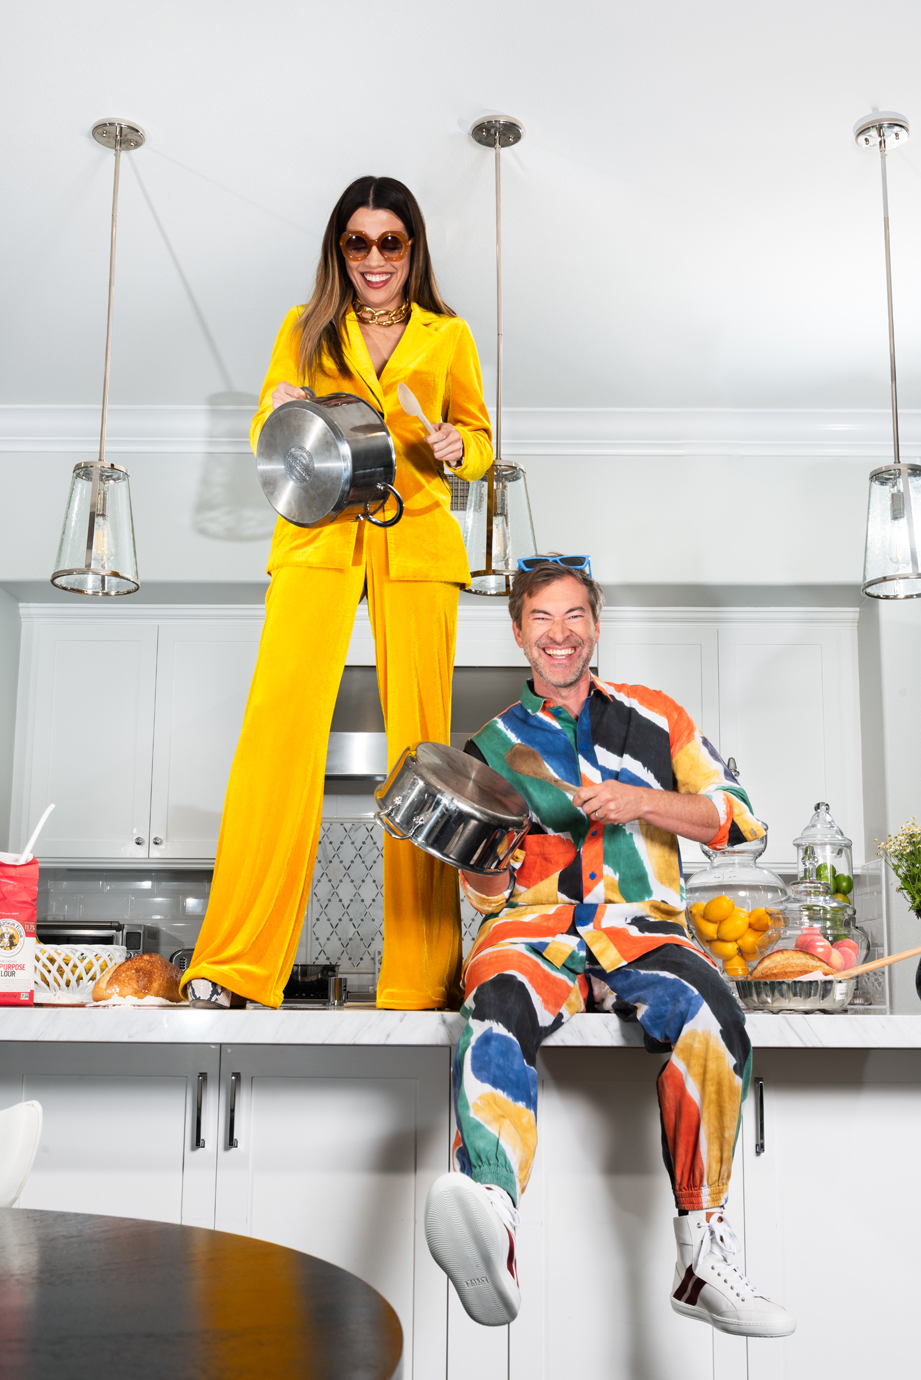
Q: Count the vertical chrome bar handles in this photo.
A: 3